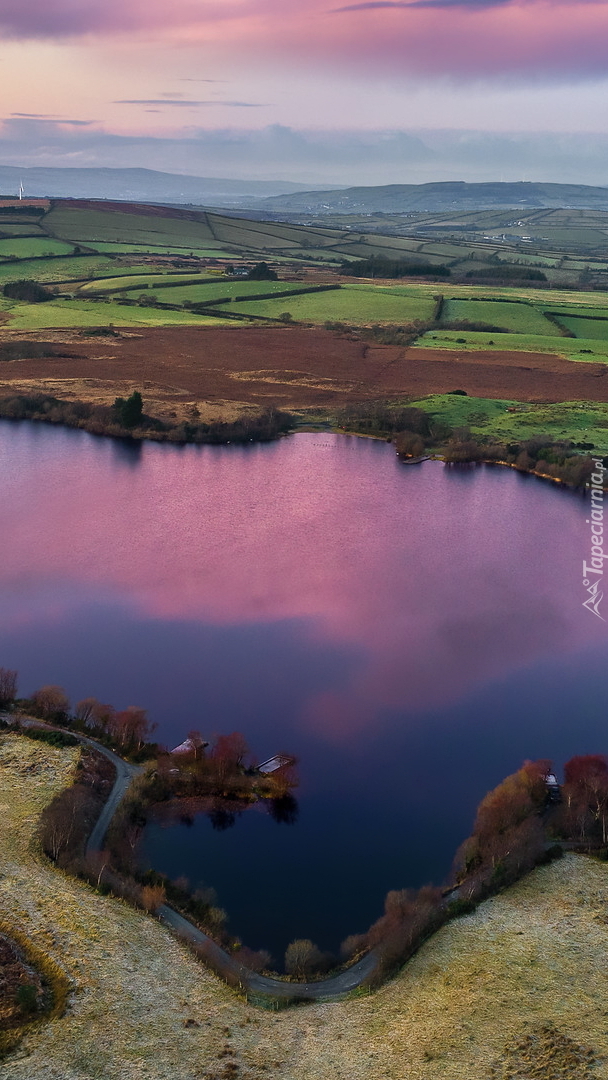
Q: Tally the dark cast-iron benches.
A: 0